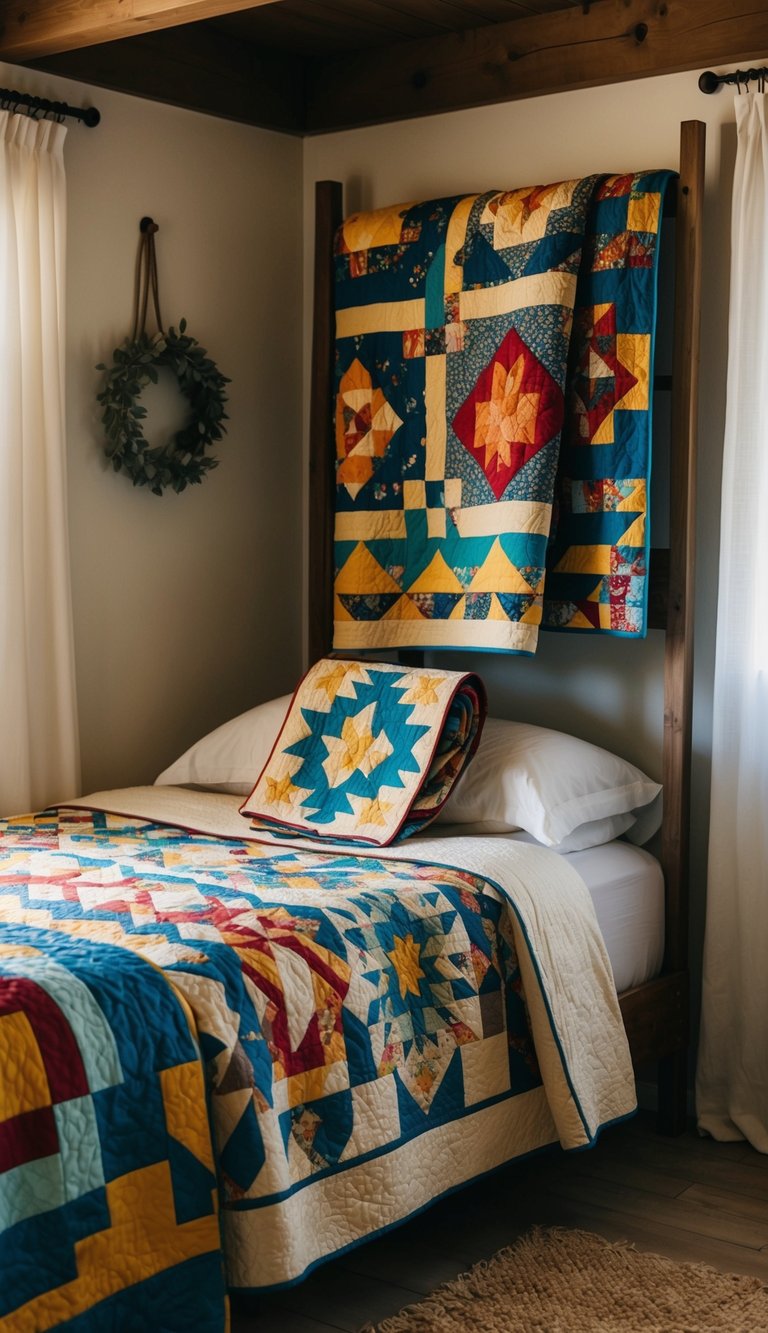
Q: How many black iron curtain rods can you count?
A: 2